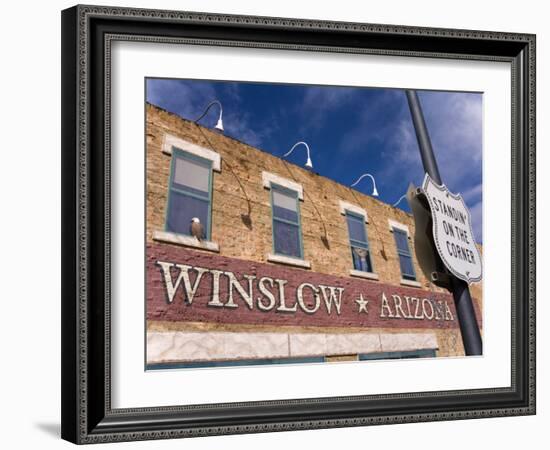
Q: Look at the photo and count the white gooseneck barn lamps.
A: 4